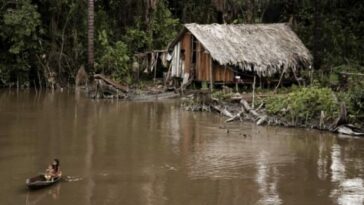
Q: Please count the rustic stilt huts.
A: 1